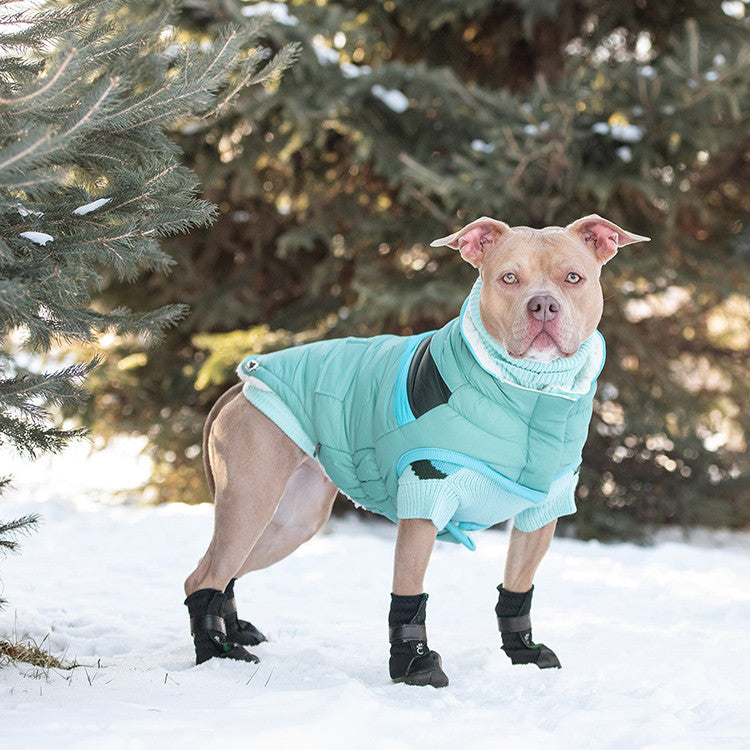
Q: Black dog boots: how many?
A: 4